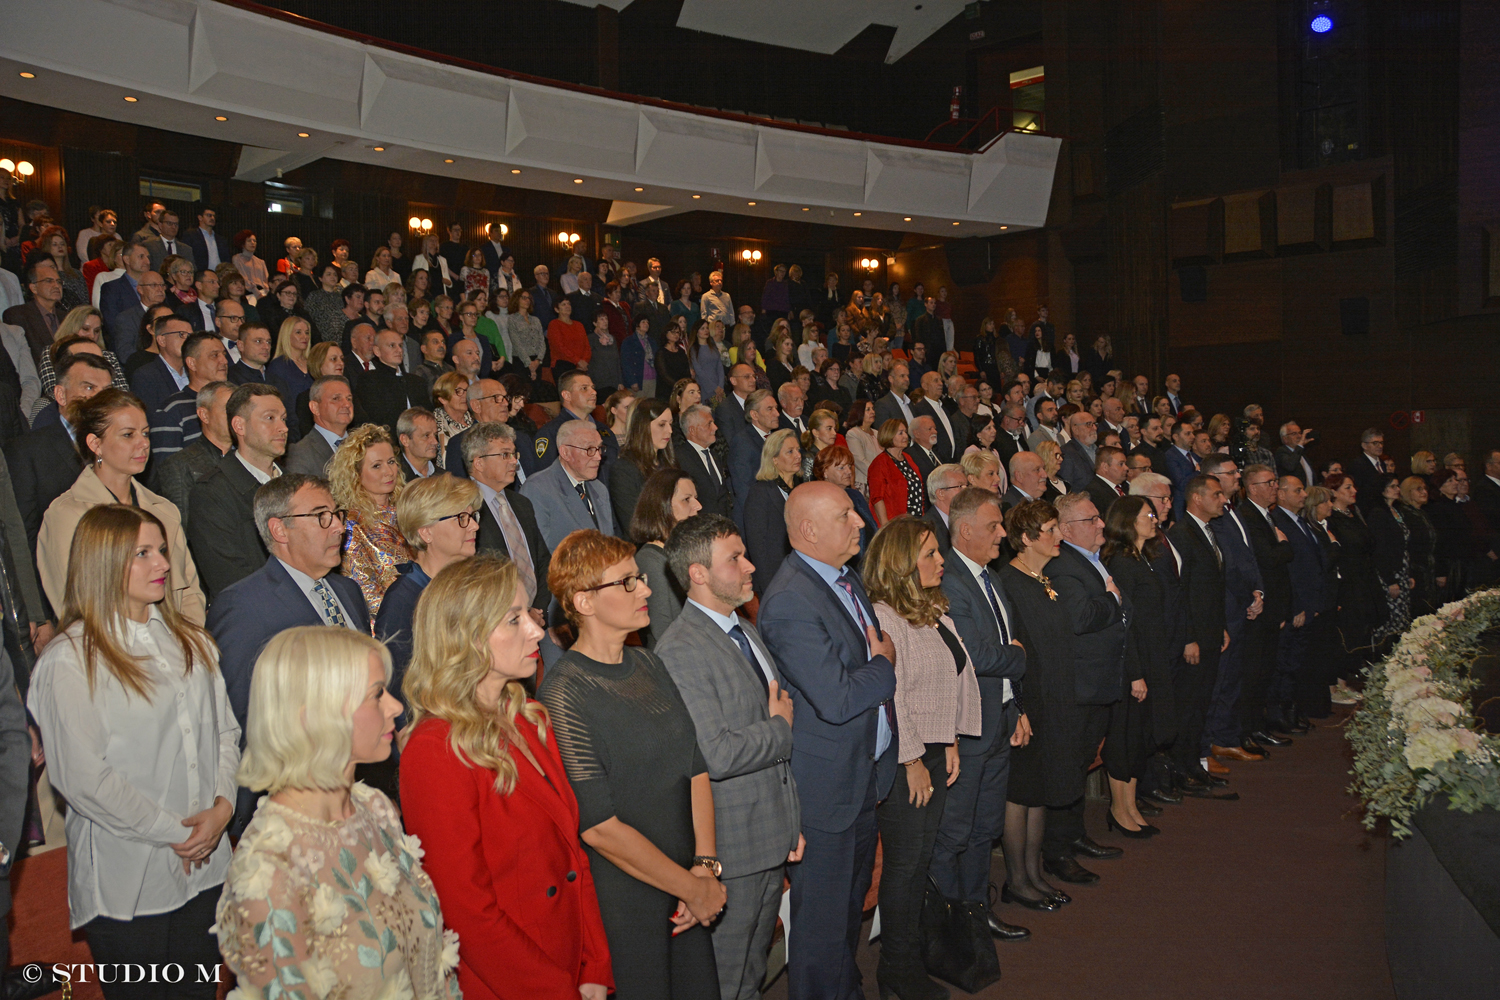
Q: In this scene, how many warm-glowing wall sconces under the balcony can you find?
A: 6